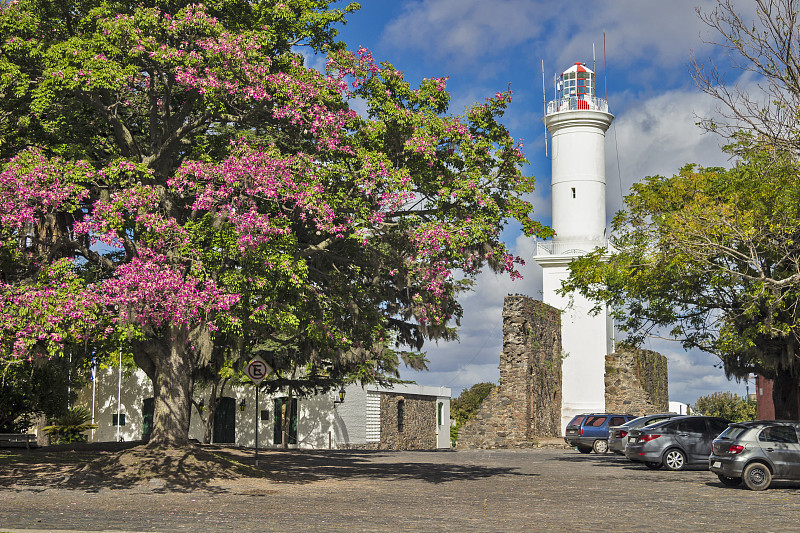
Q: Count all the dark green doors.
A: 3